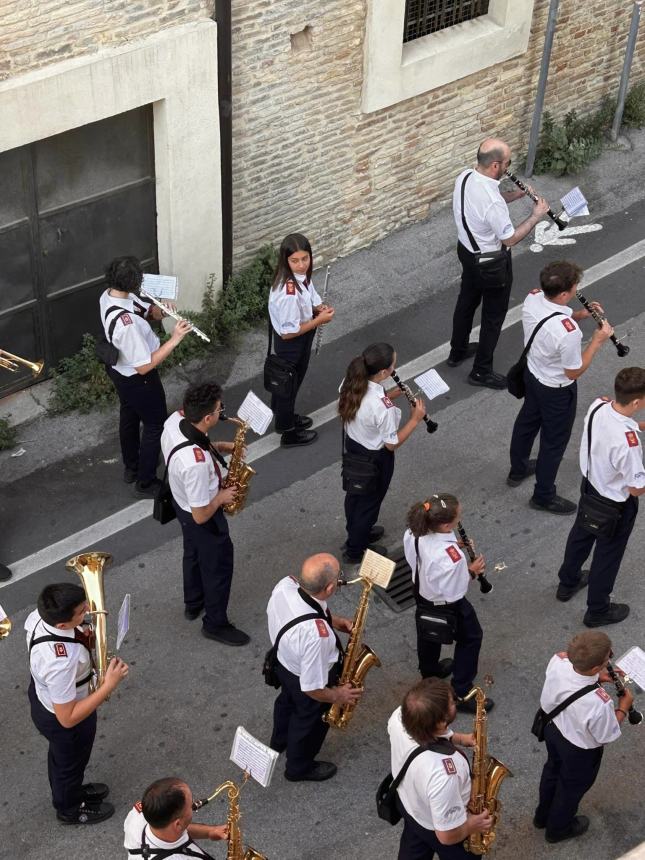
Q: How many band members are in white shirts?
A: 13